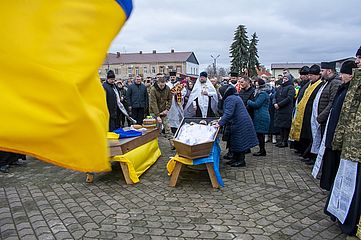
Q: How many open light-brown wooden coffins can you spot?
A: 1